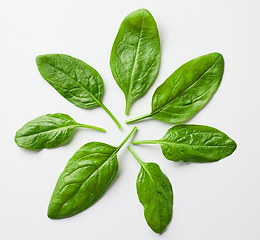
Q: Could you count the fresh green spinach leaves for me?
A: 7